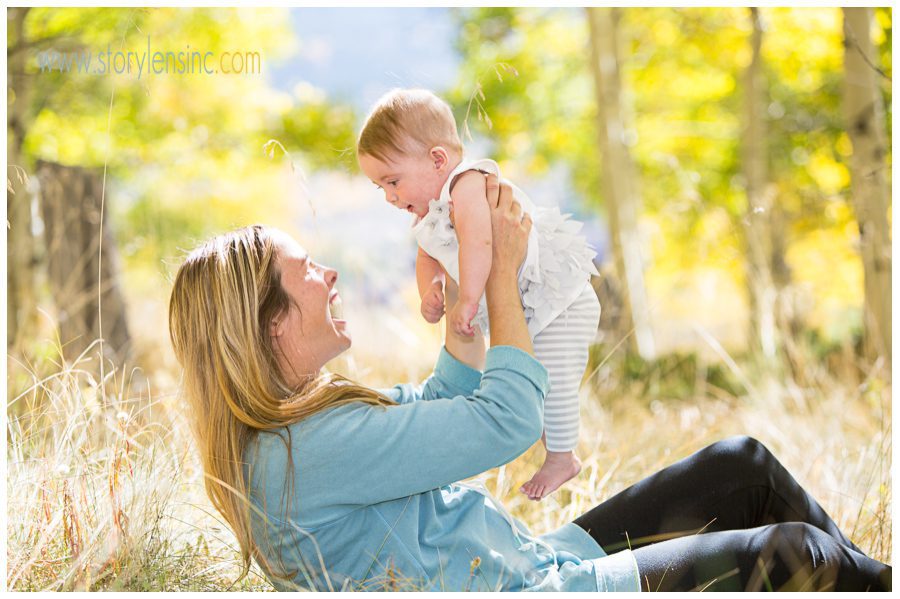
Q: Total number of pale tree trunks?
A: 3